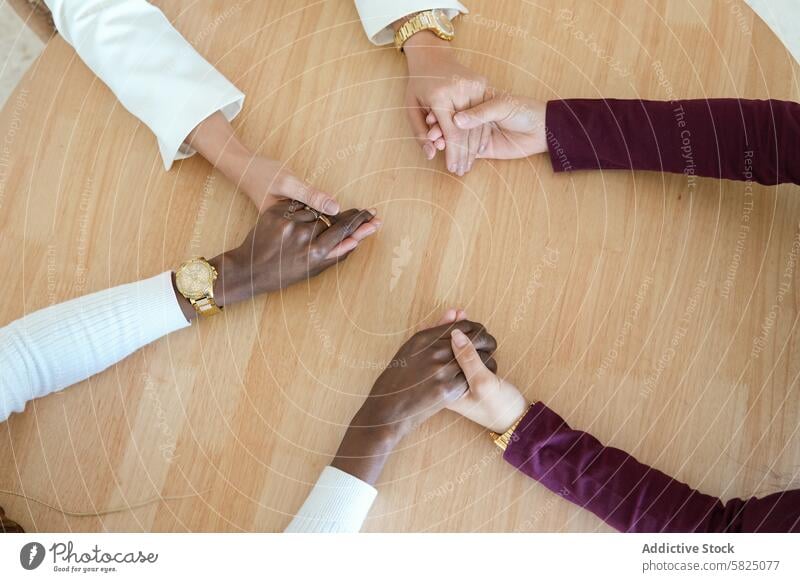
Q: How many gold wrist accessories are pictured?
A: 3